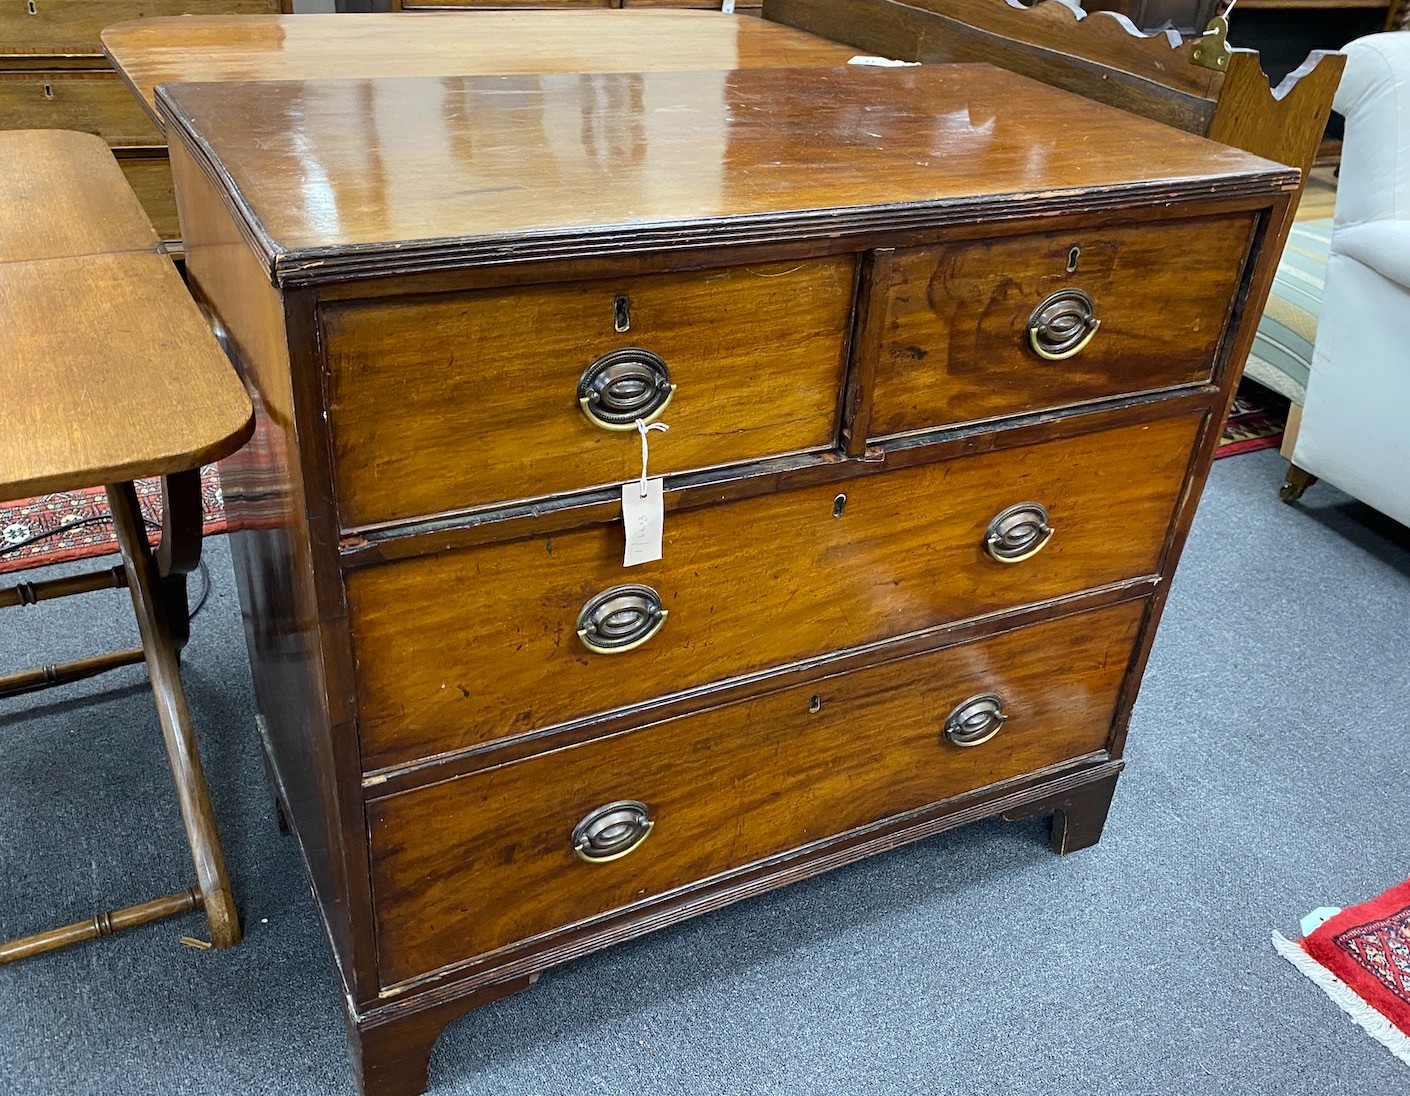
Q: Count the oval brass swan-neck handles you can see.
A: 6